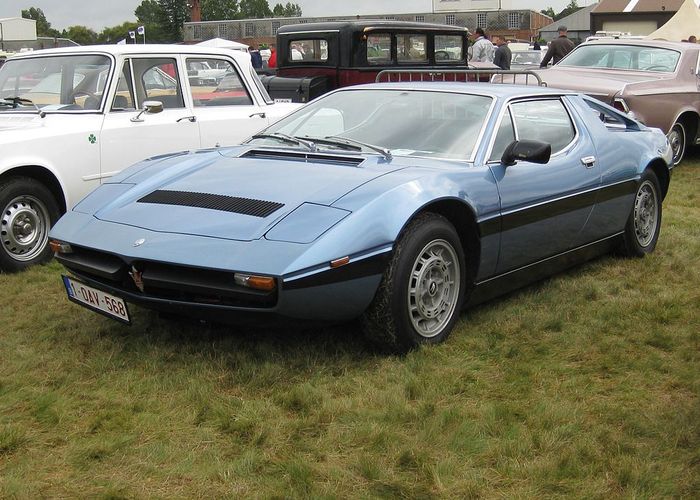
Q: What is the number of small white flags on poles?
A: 2